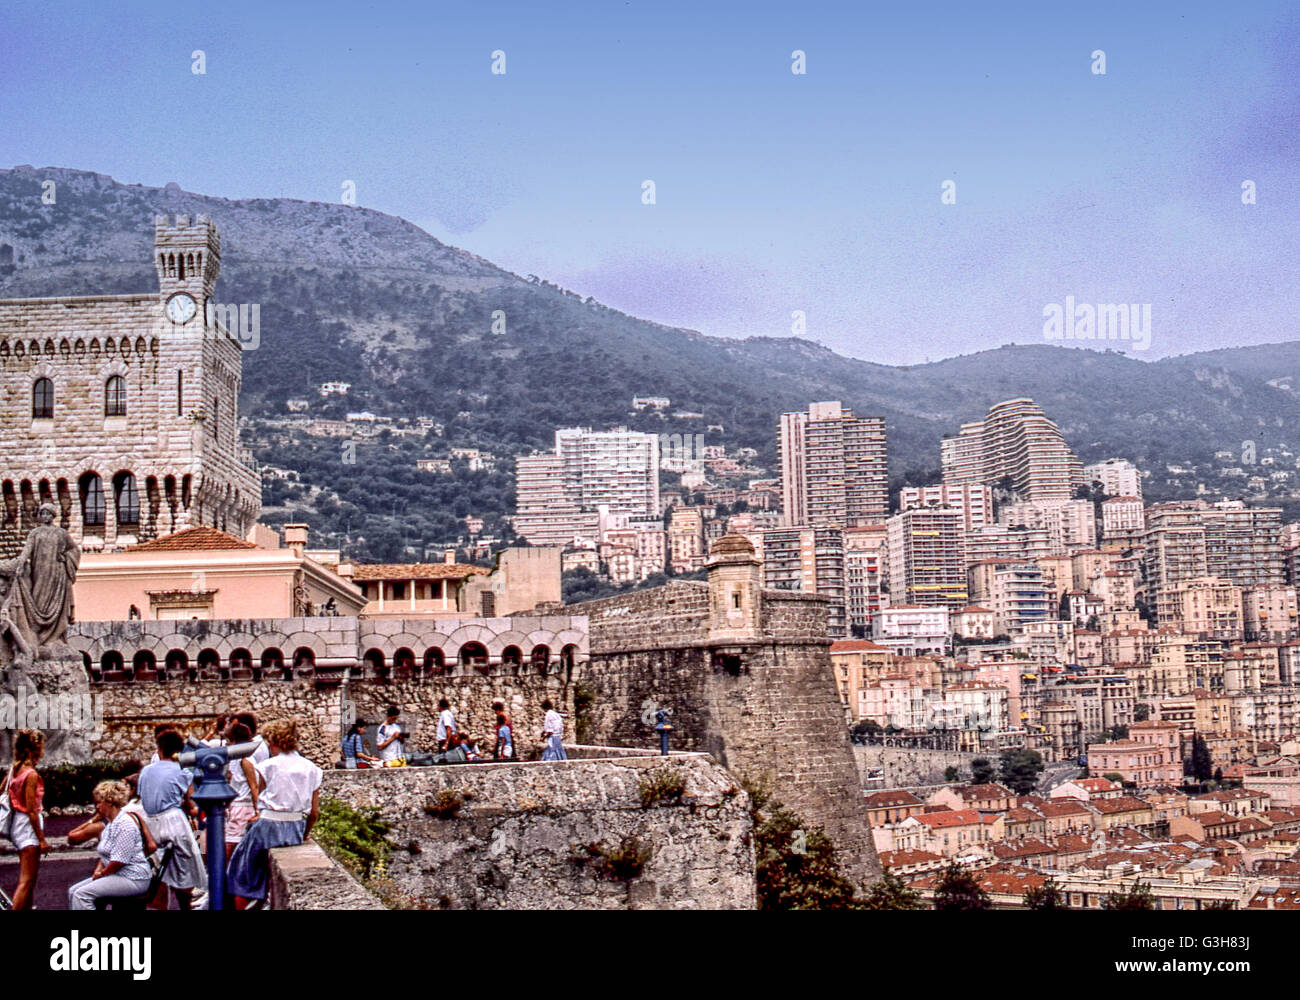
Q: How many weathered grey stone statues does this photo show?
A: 1